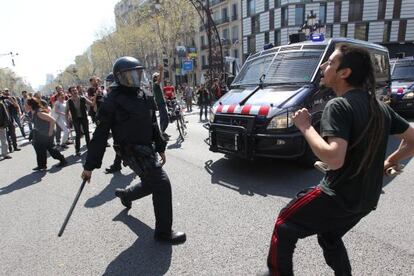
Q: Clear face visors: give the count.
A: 1